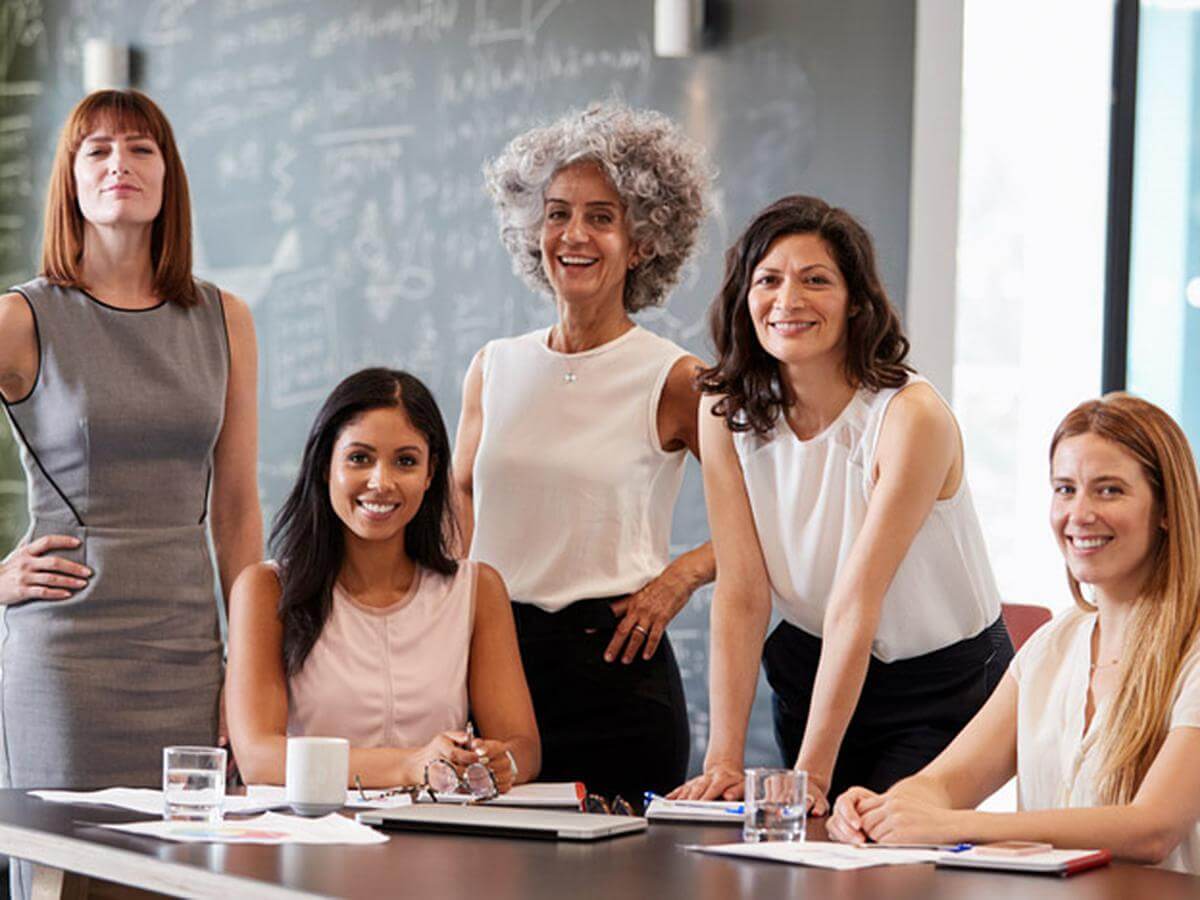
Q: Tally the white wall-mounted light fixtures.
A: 2